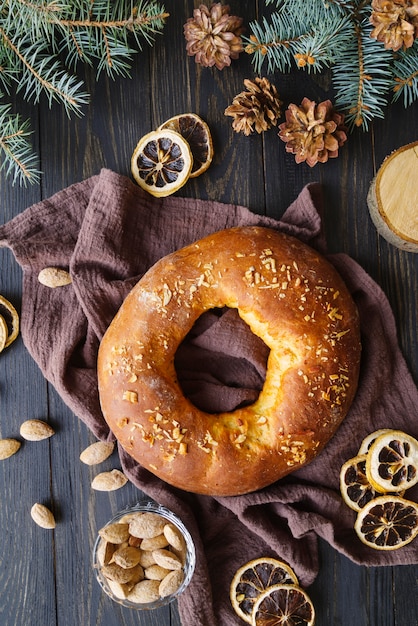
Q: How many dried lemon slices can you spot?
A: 10